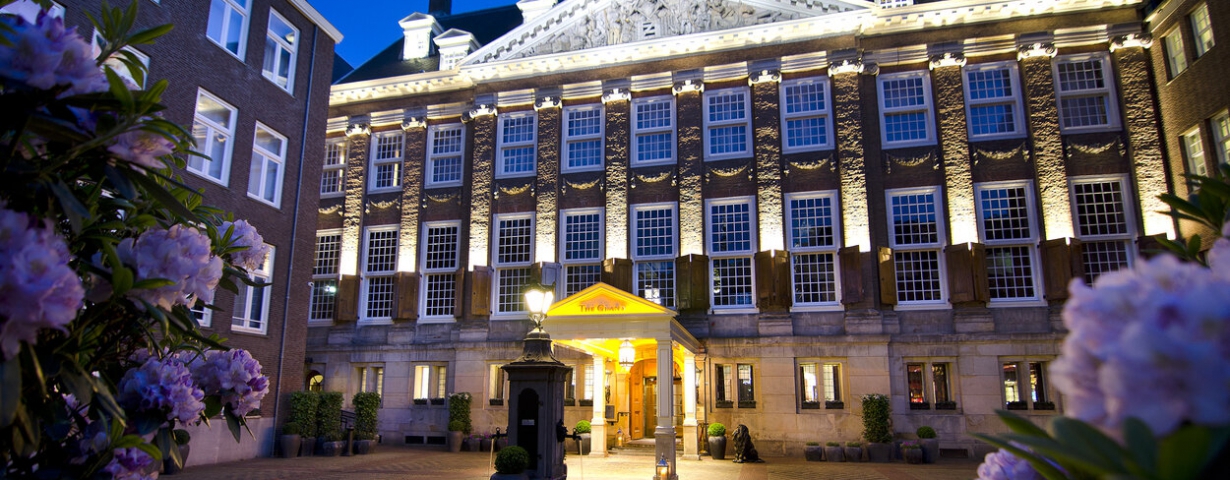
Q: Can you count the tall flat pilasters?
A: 11